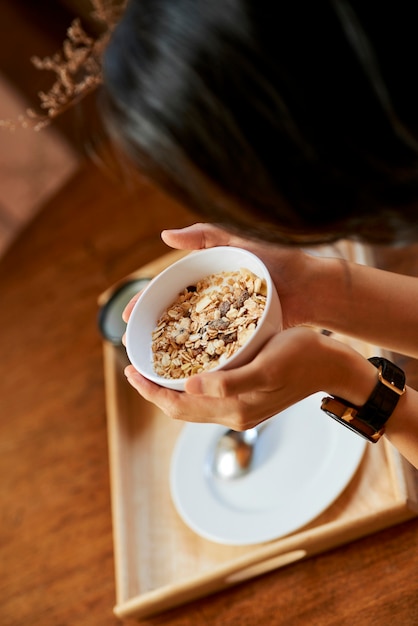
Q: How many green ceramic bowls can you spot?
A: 0